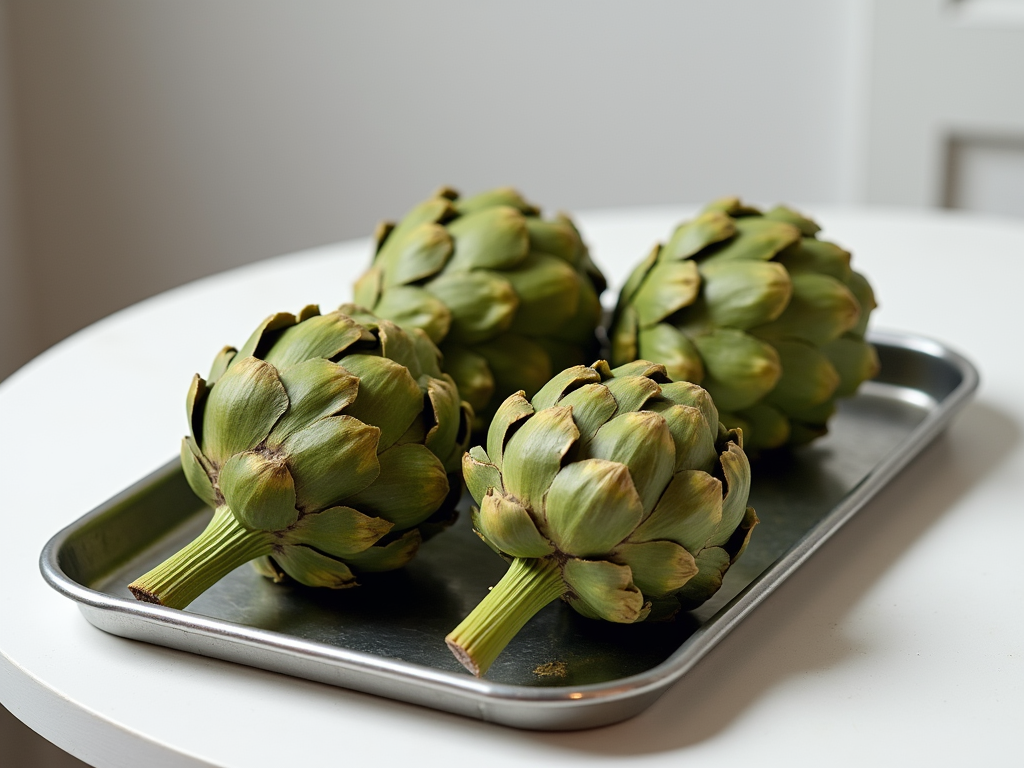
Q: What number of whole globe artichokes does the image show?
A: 4